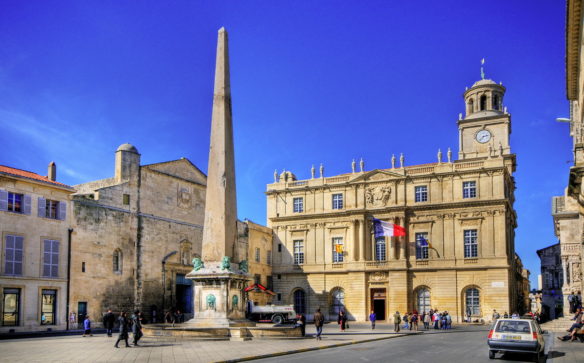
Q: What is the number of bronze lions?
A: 3